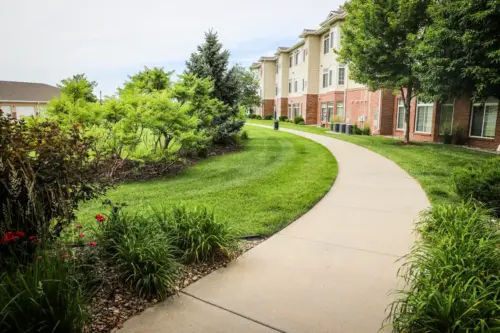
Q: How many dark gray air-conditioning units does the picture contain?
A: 3